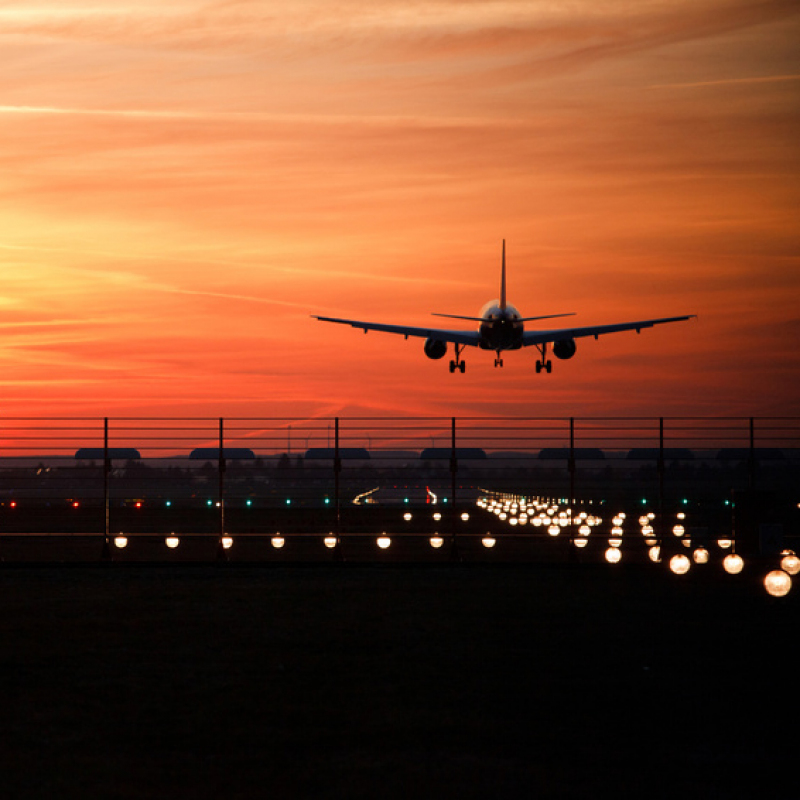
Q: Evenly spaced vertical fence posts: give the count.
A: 7